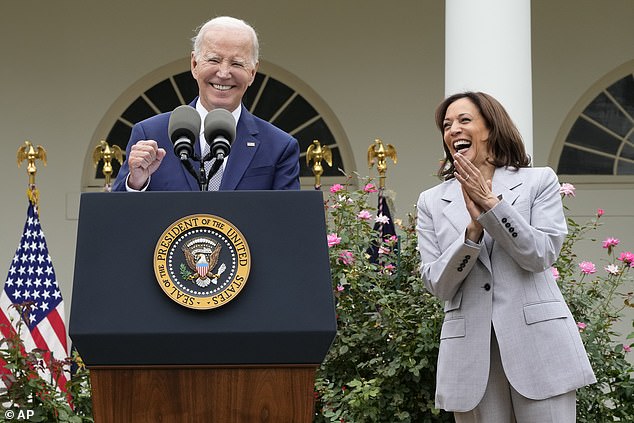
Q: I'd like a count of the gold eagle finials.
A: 4